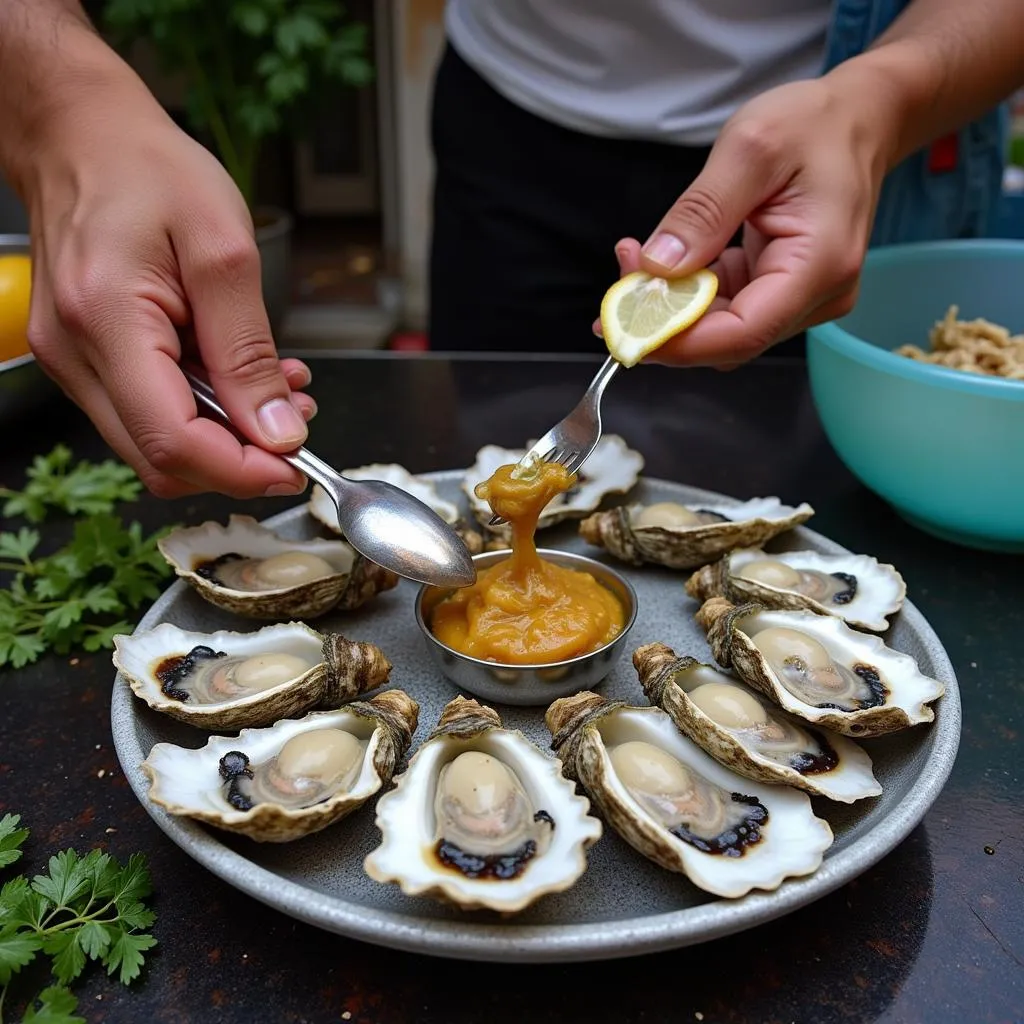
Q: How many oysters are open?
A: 11